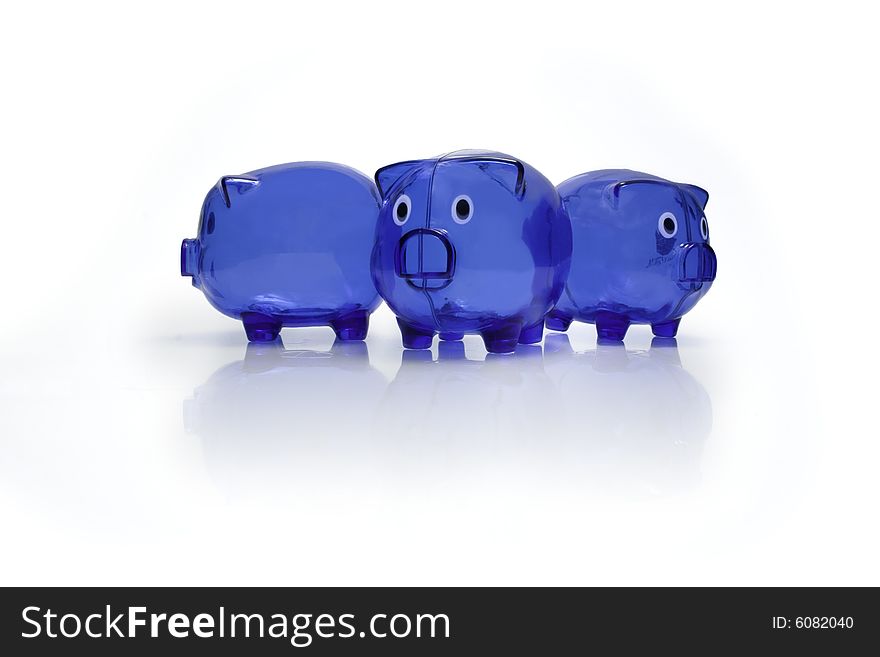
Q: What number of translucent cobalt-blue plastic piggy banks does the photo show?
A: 3